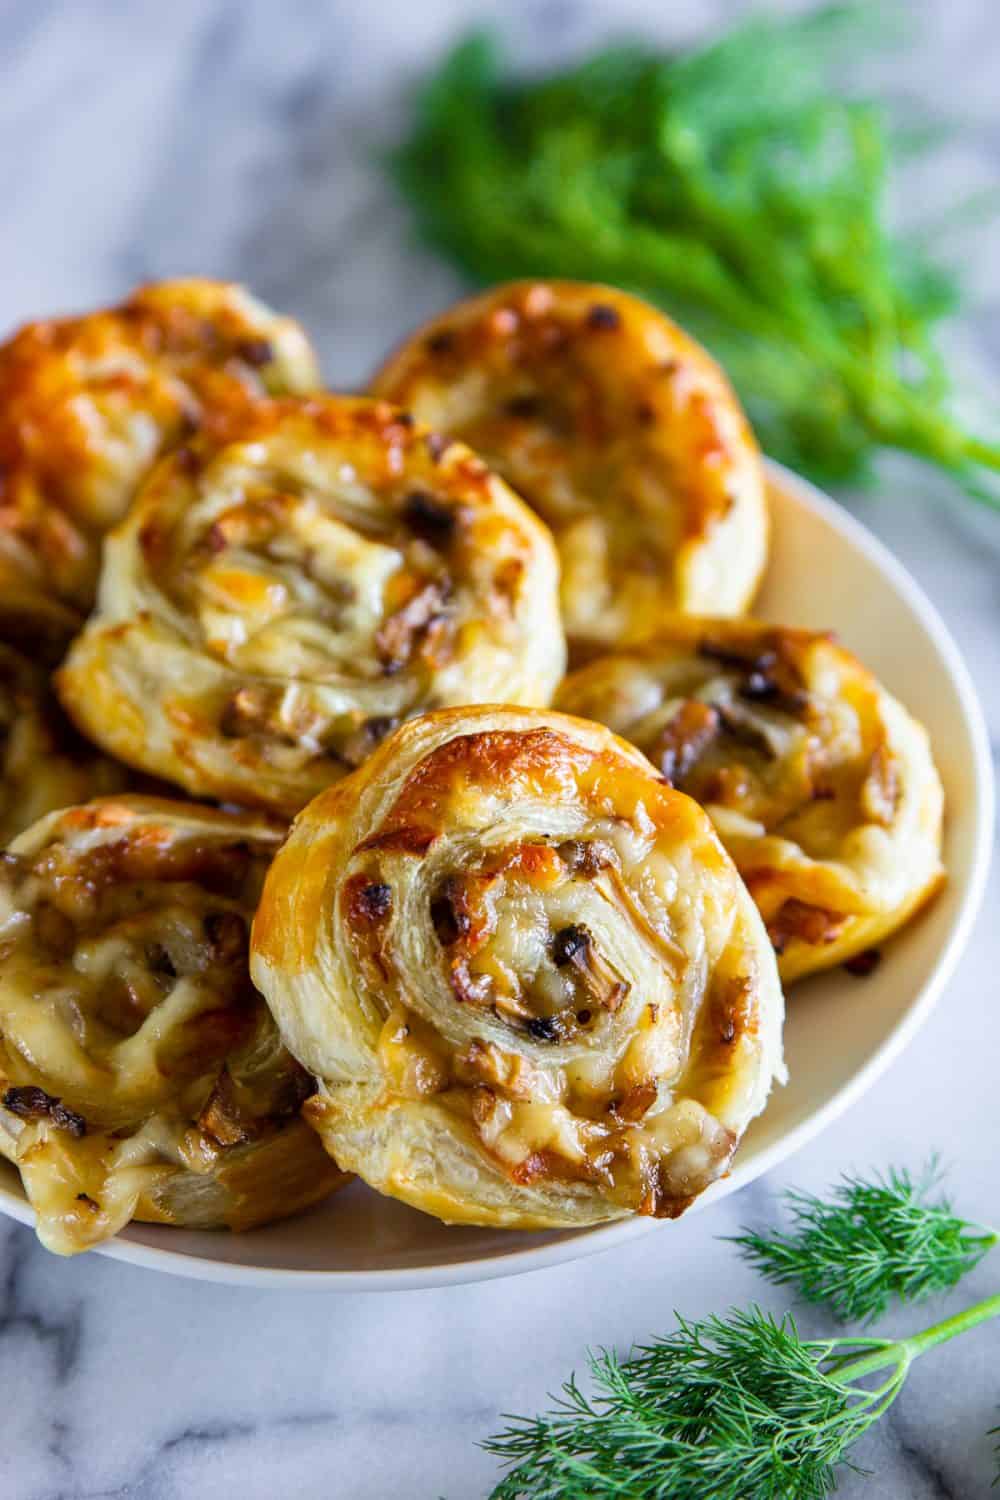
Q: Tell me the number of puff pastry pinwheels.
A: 7